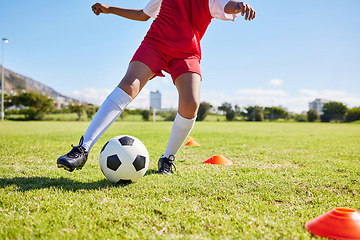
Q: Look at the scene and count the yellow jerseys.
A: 0